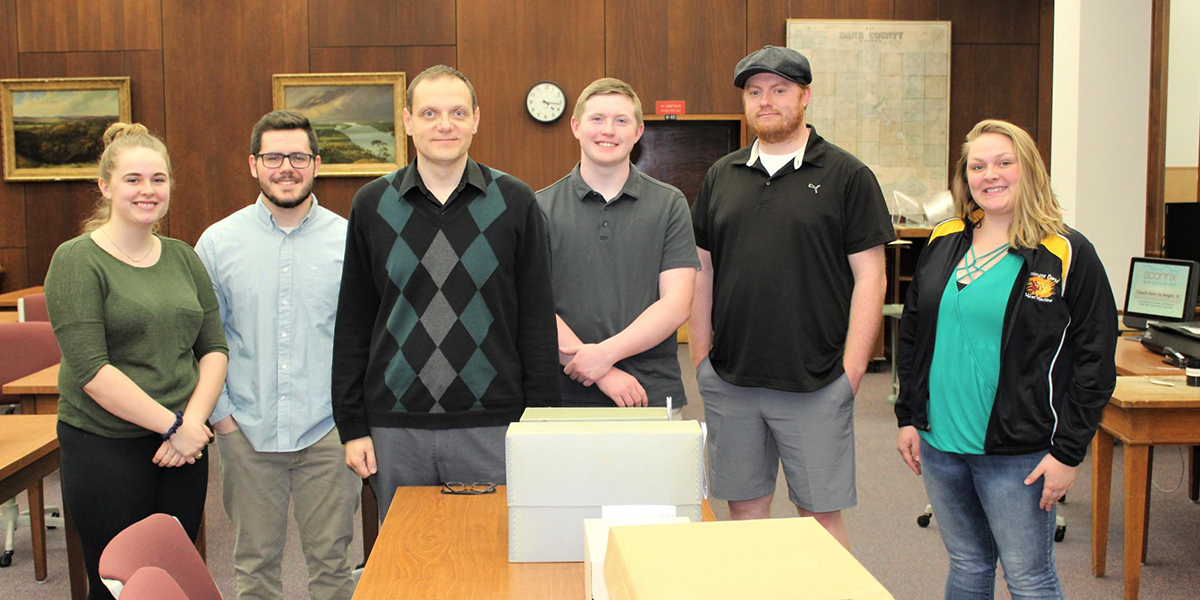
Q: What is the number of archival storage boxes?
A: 4